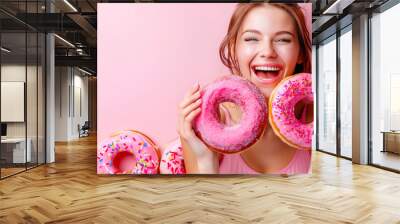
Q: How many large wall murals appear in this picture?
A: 1